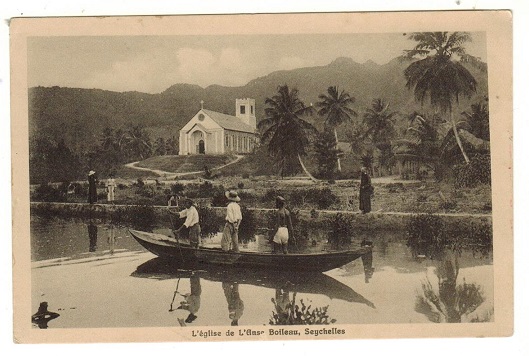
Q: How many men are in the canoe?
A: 3